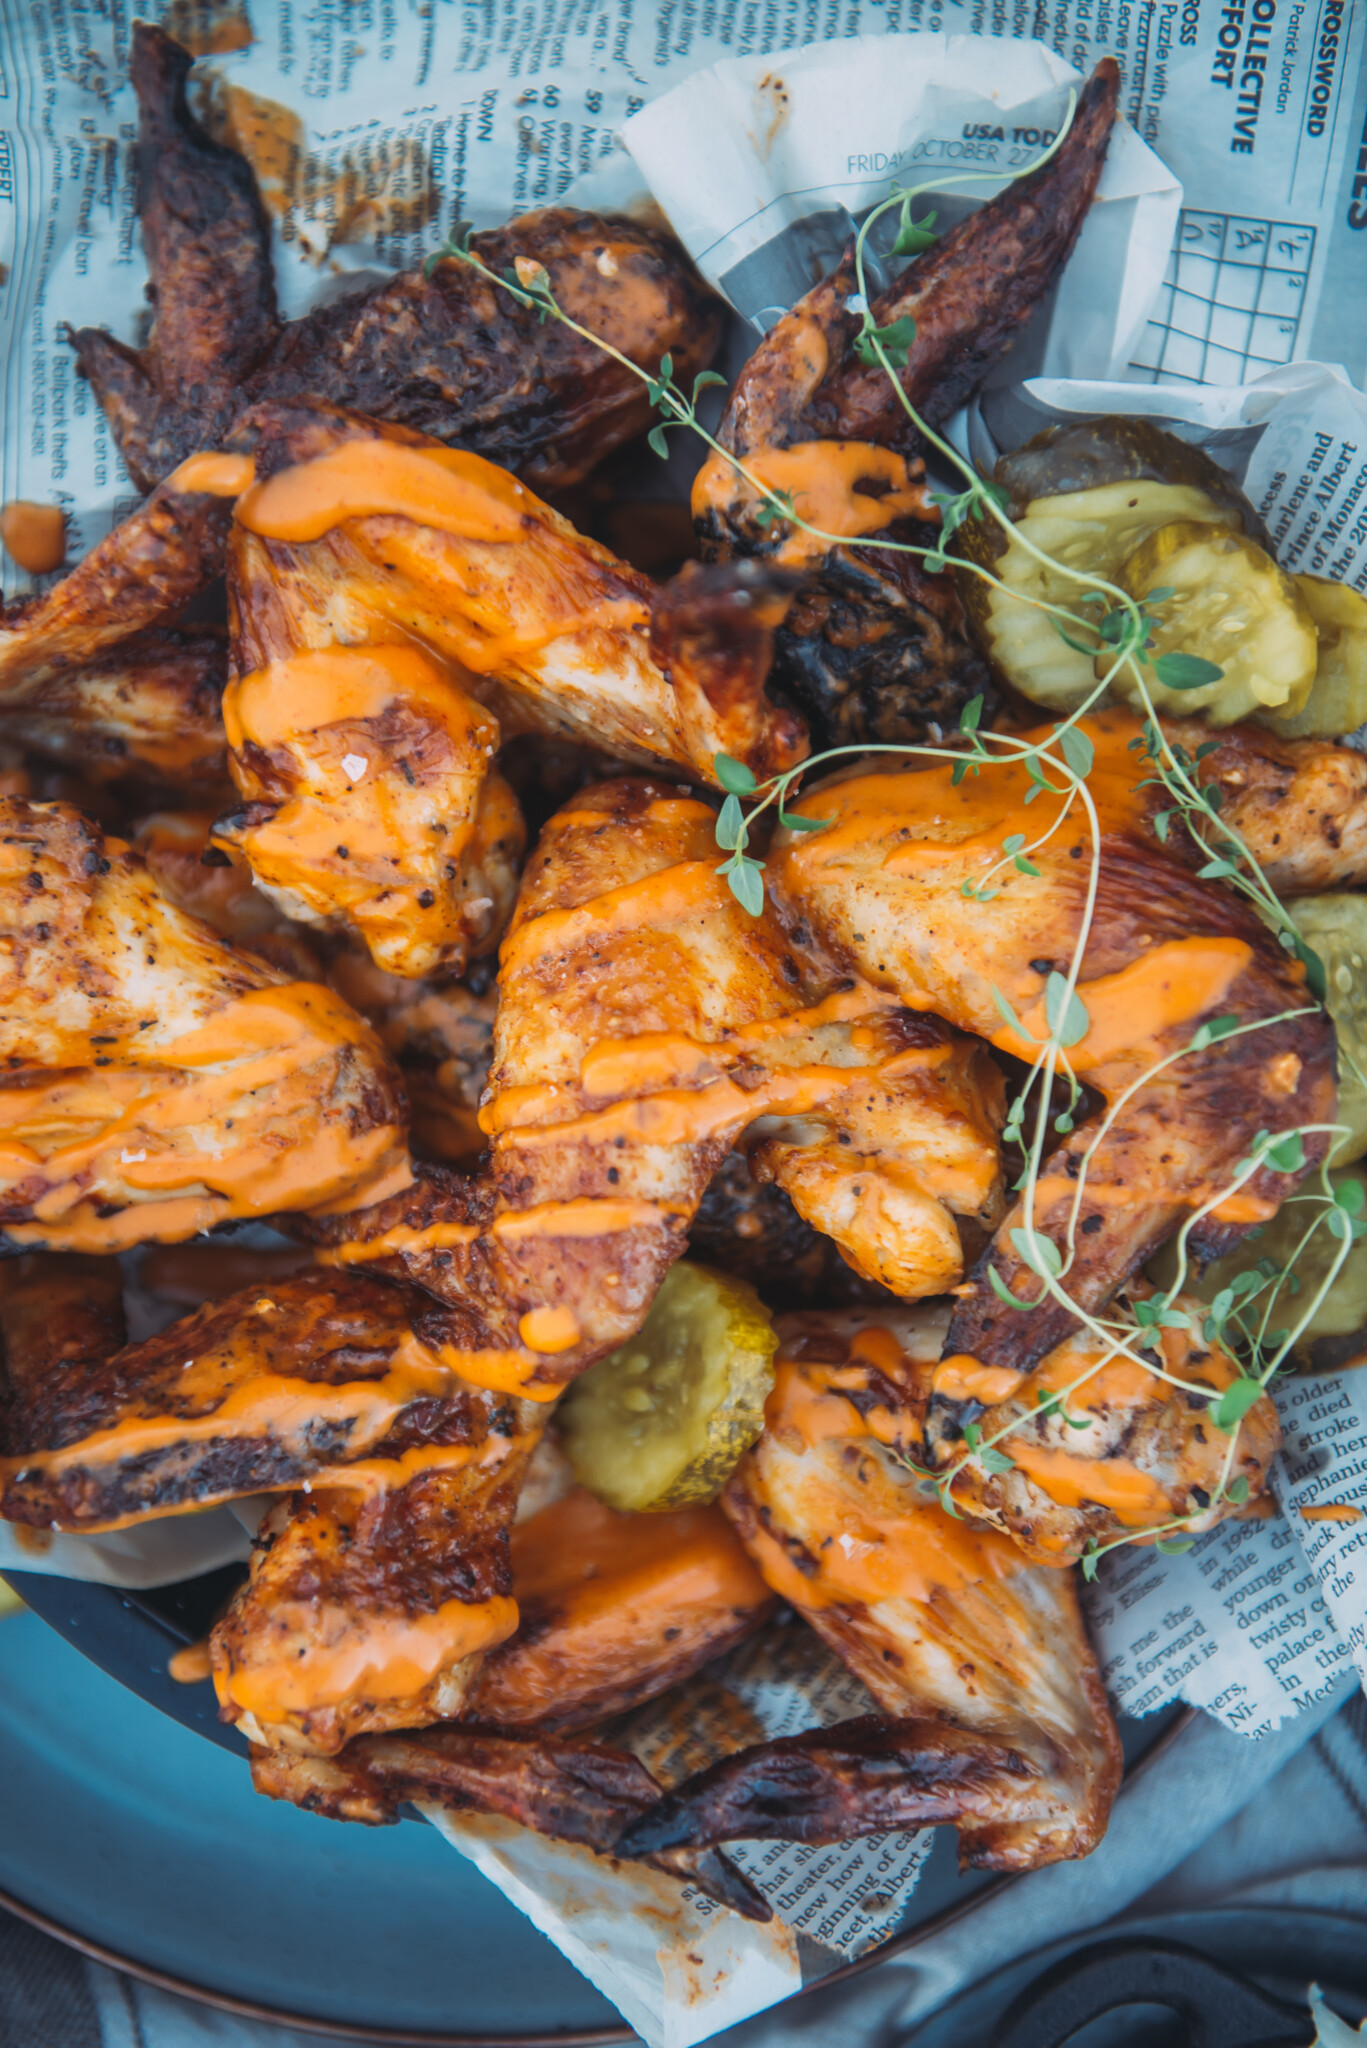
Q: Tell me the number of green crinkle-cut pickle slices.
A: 6